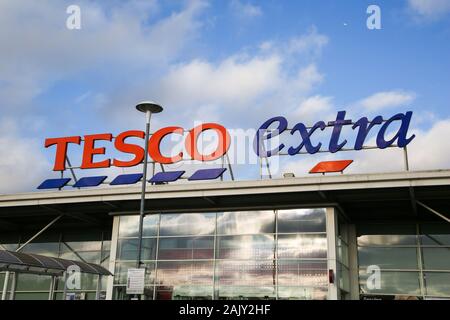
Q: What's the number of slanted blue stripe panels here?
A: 5